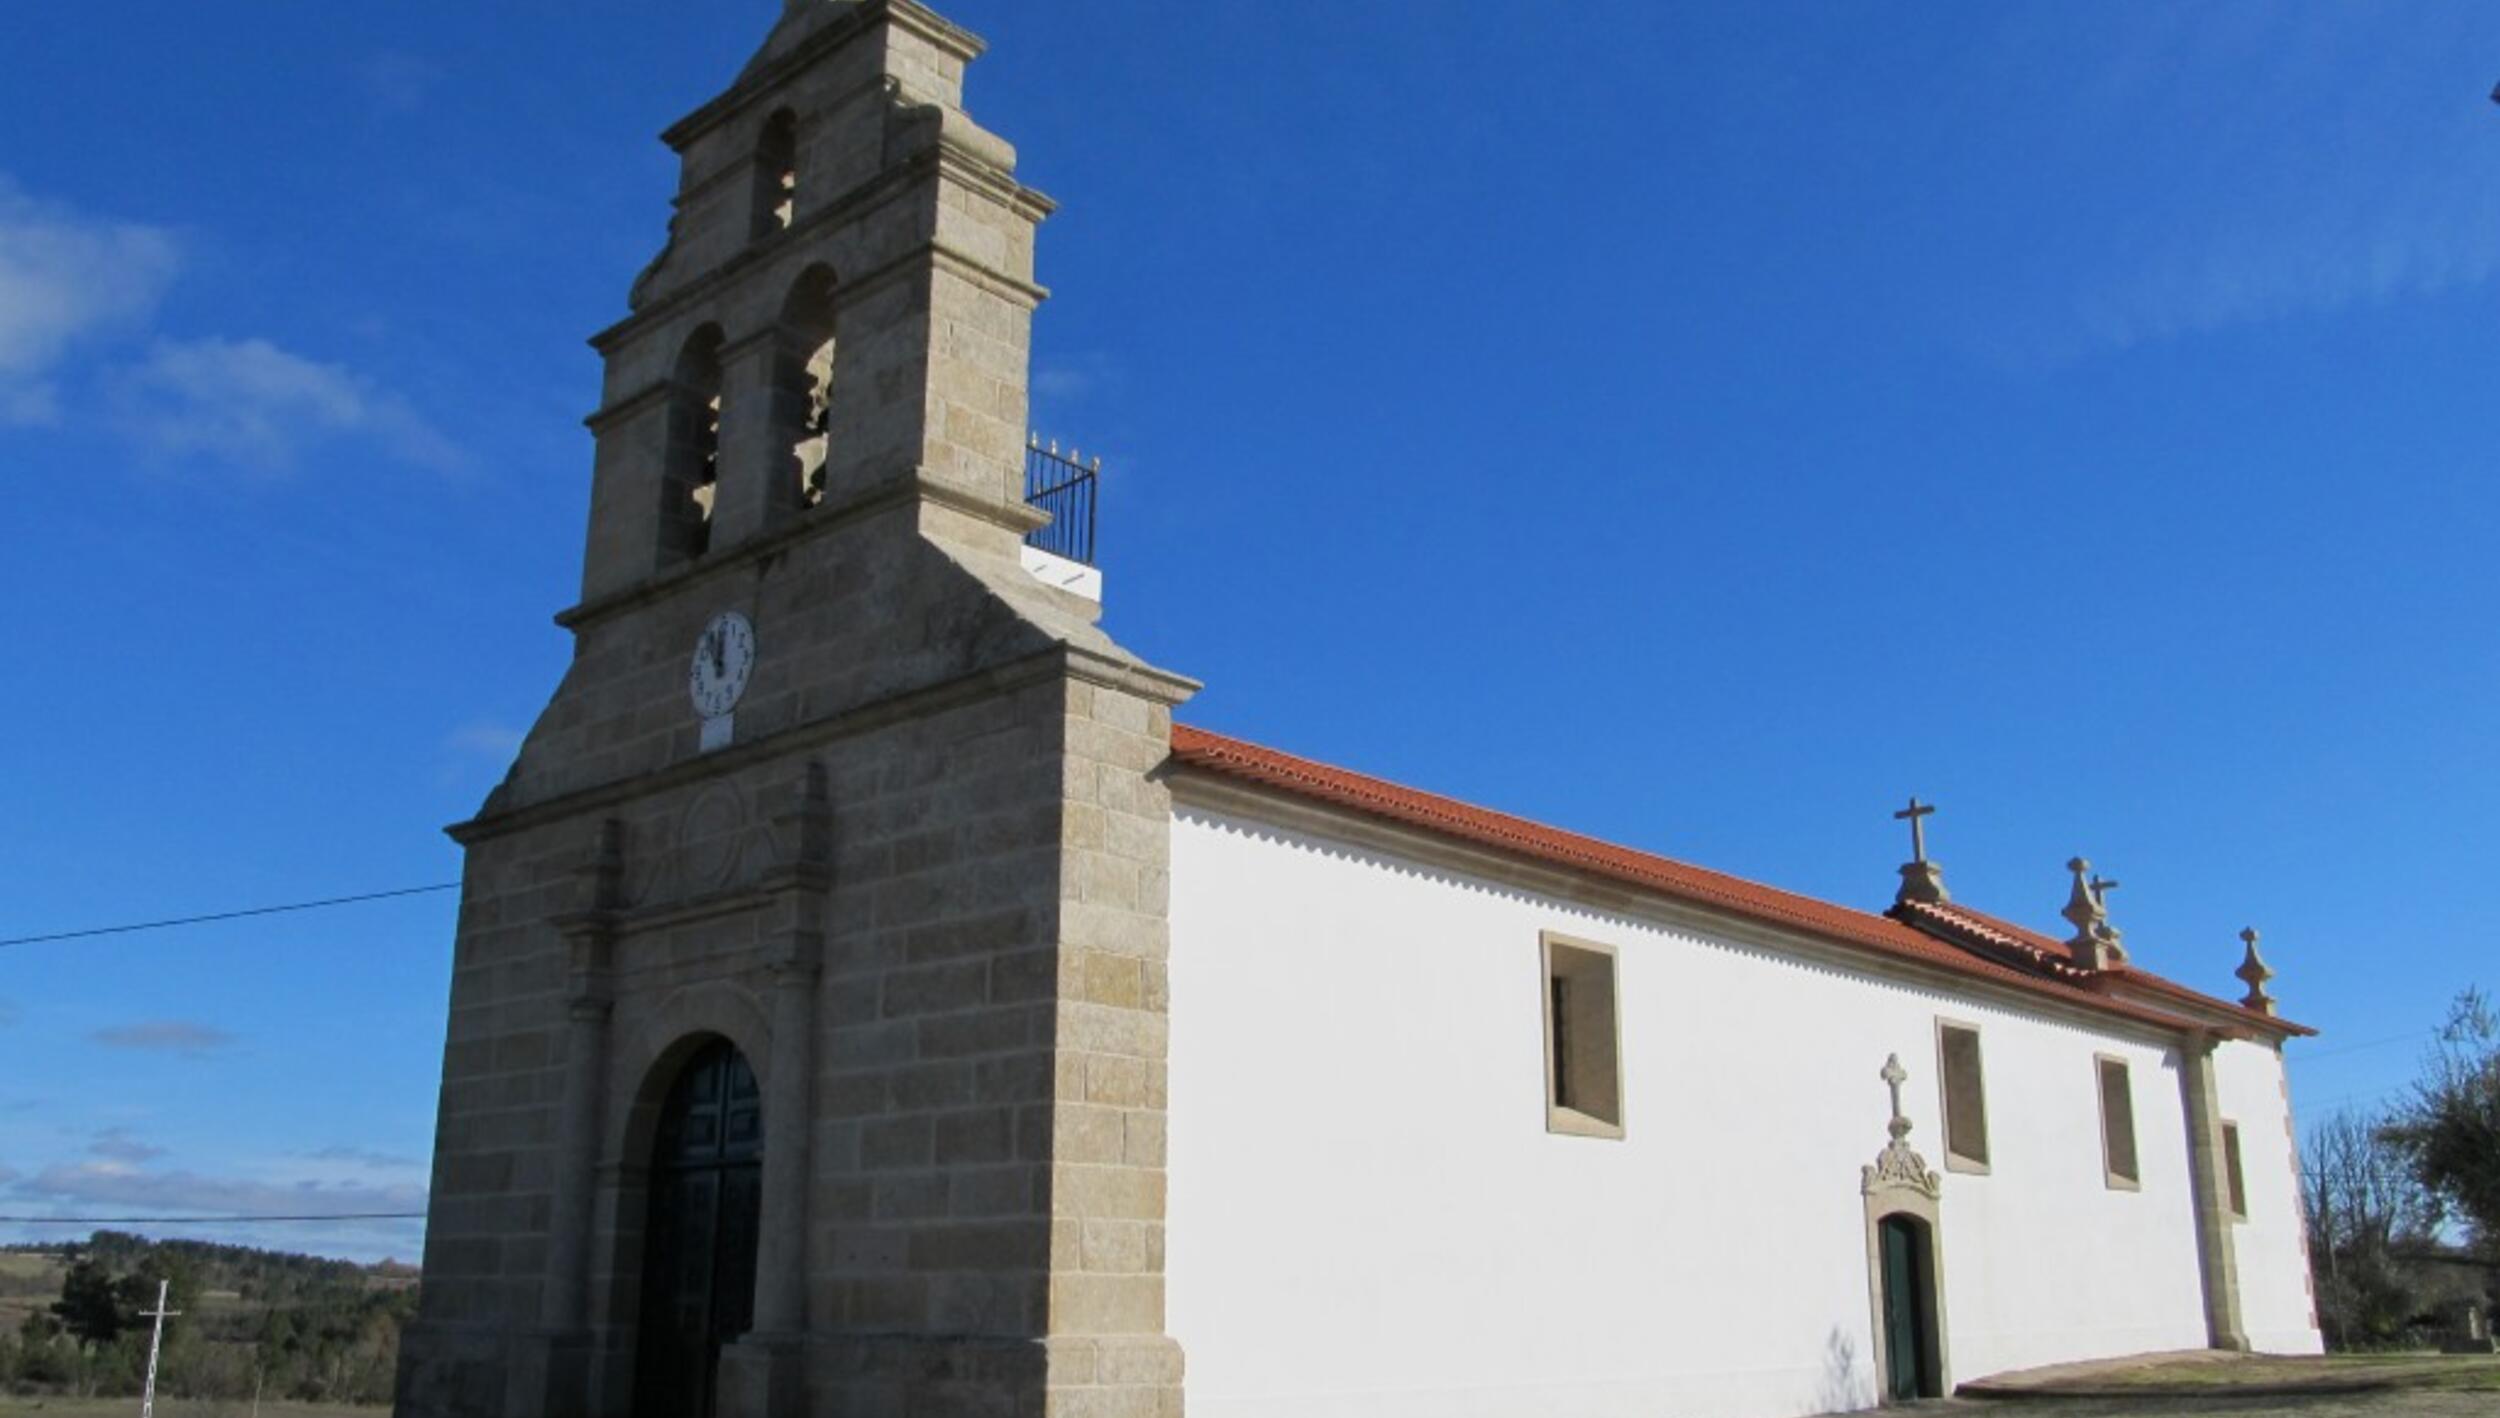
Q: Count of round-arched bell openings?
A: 3